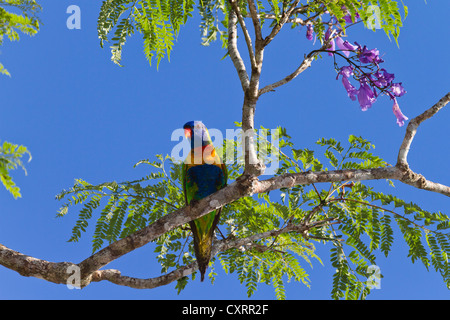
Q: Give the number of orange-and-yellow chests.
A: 1